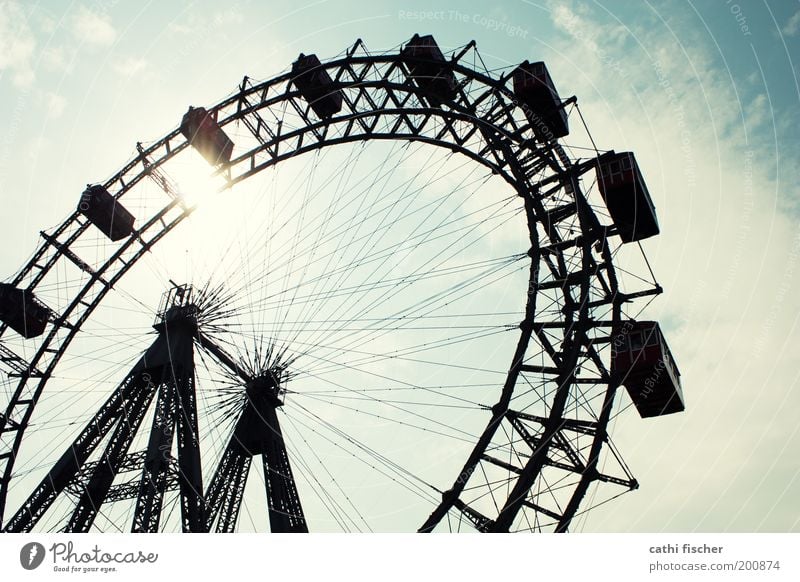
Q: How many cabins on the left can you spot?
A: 4